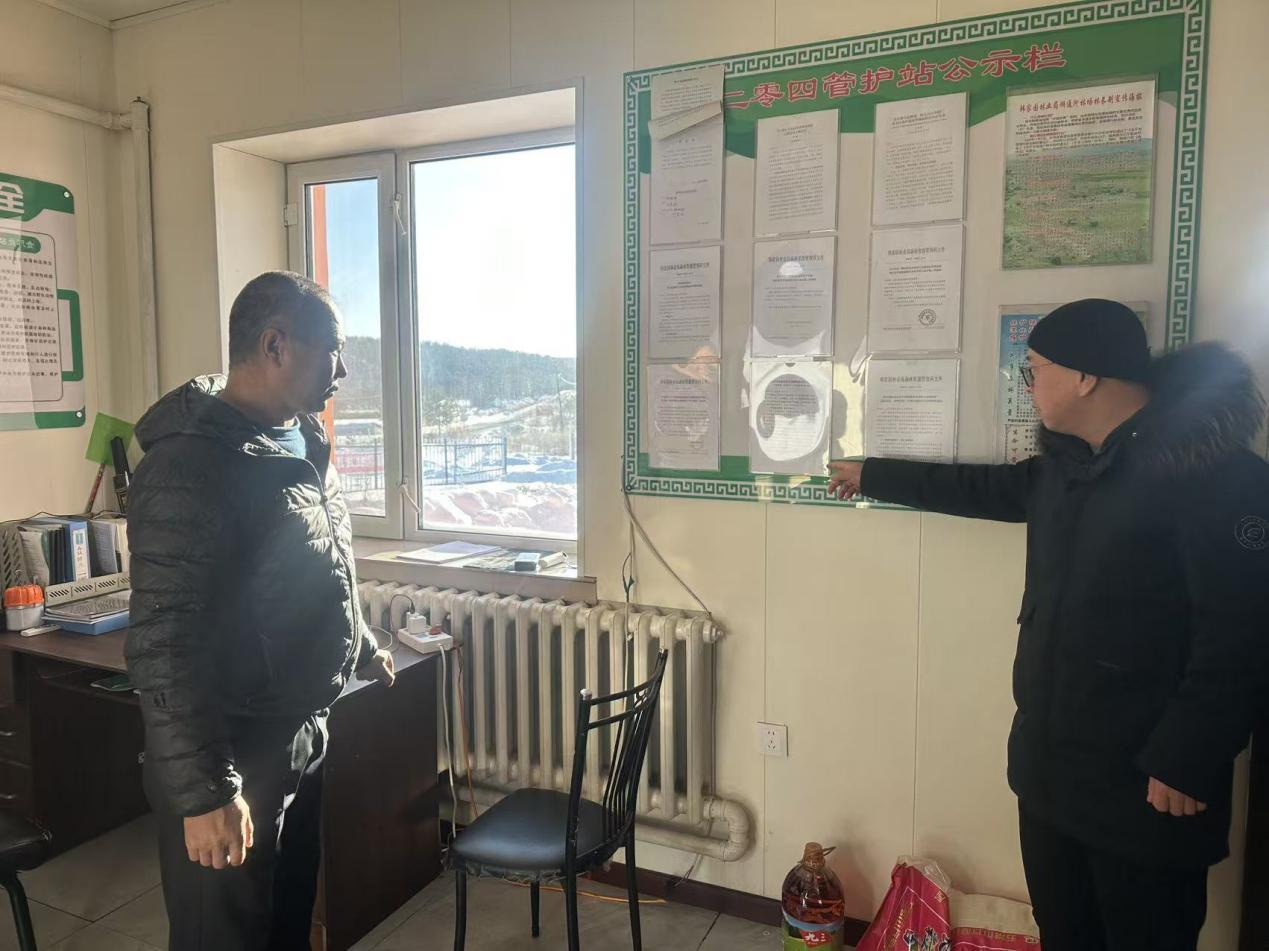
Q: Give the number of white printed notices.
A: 9